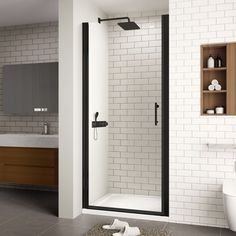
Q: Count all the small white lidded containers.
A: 2